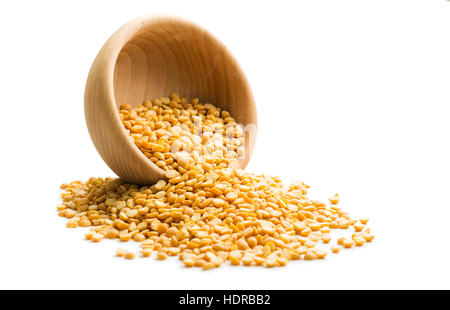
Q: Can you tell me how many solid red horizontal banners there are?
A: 0